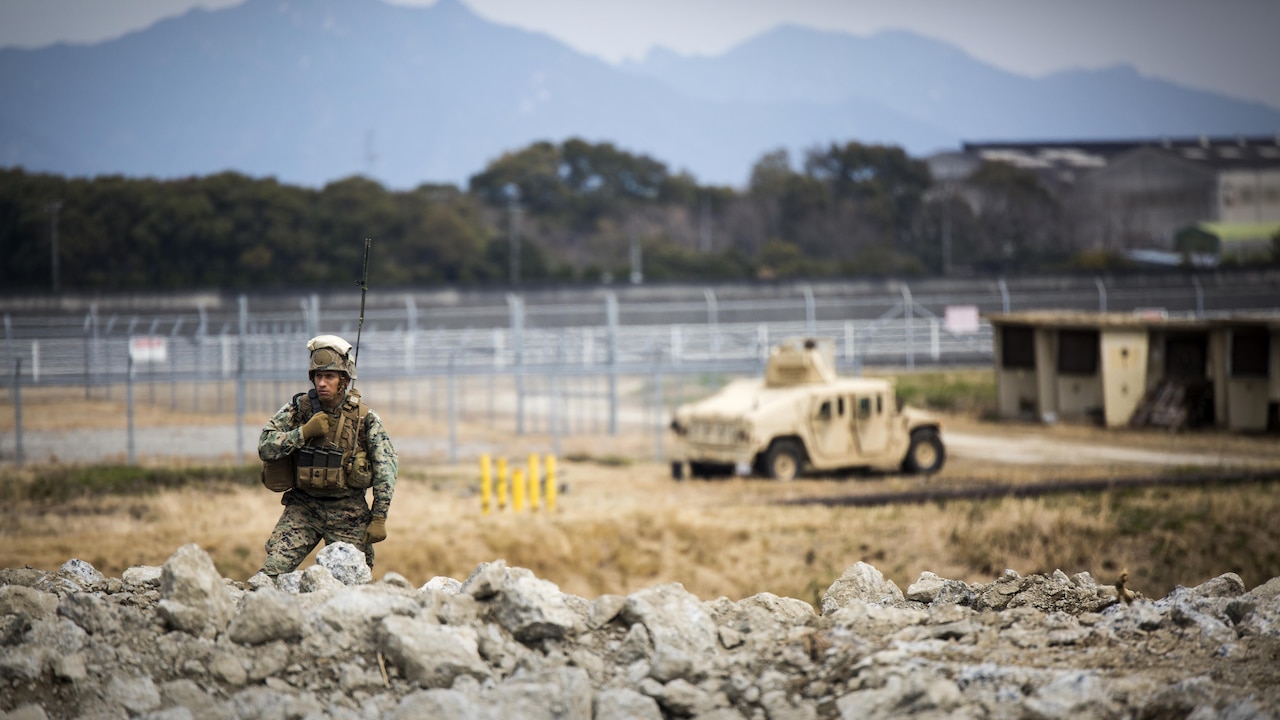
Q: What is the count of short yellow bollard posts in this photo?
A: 5